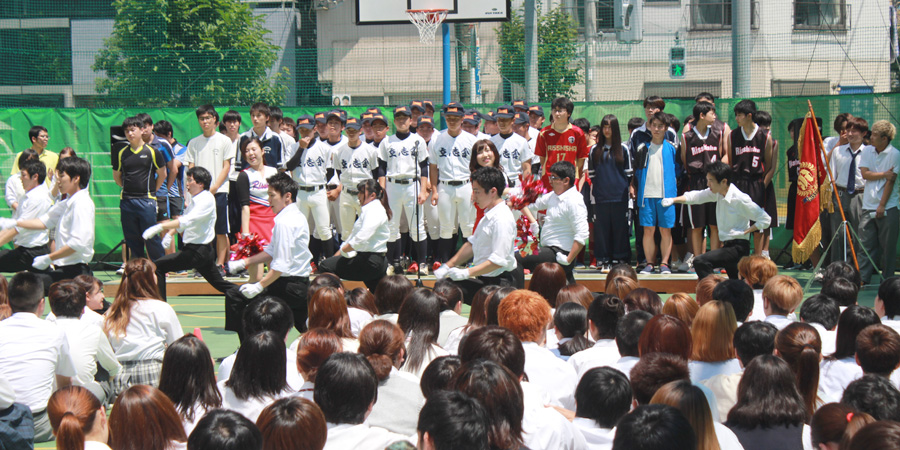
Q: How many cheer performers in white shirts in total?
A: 8